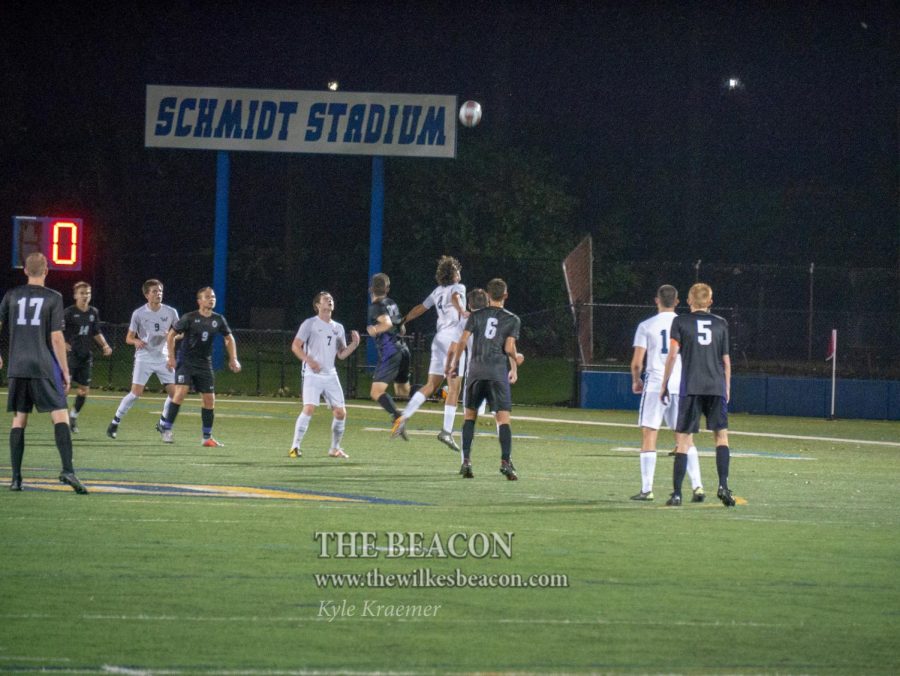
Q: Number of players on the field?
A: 11